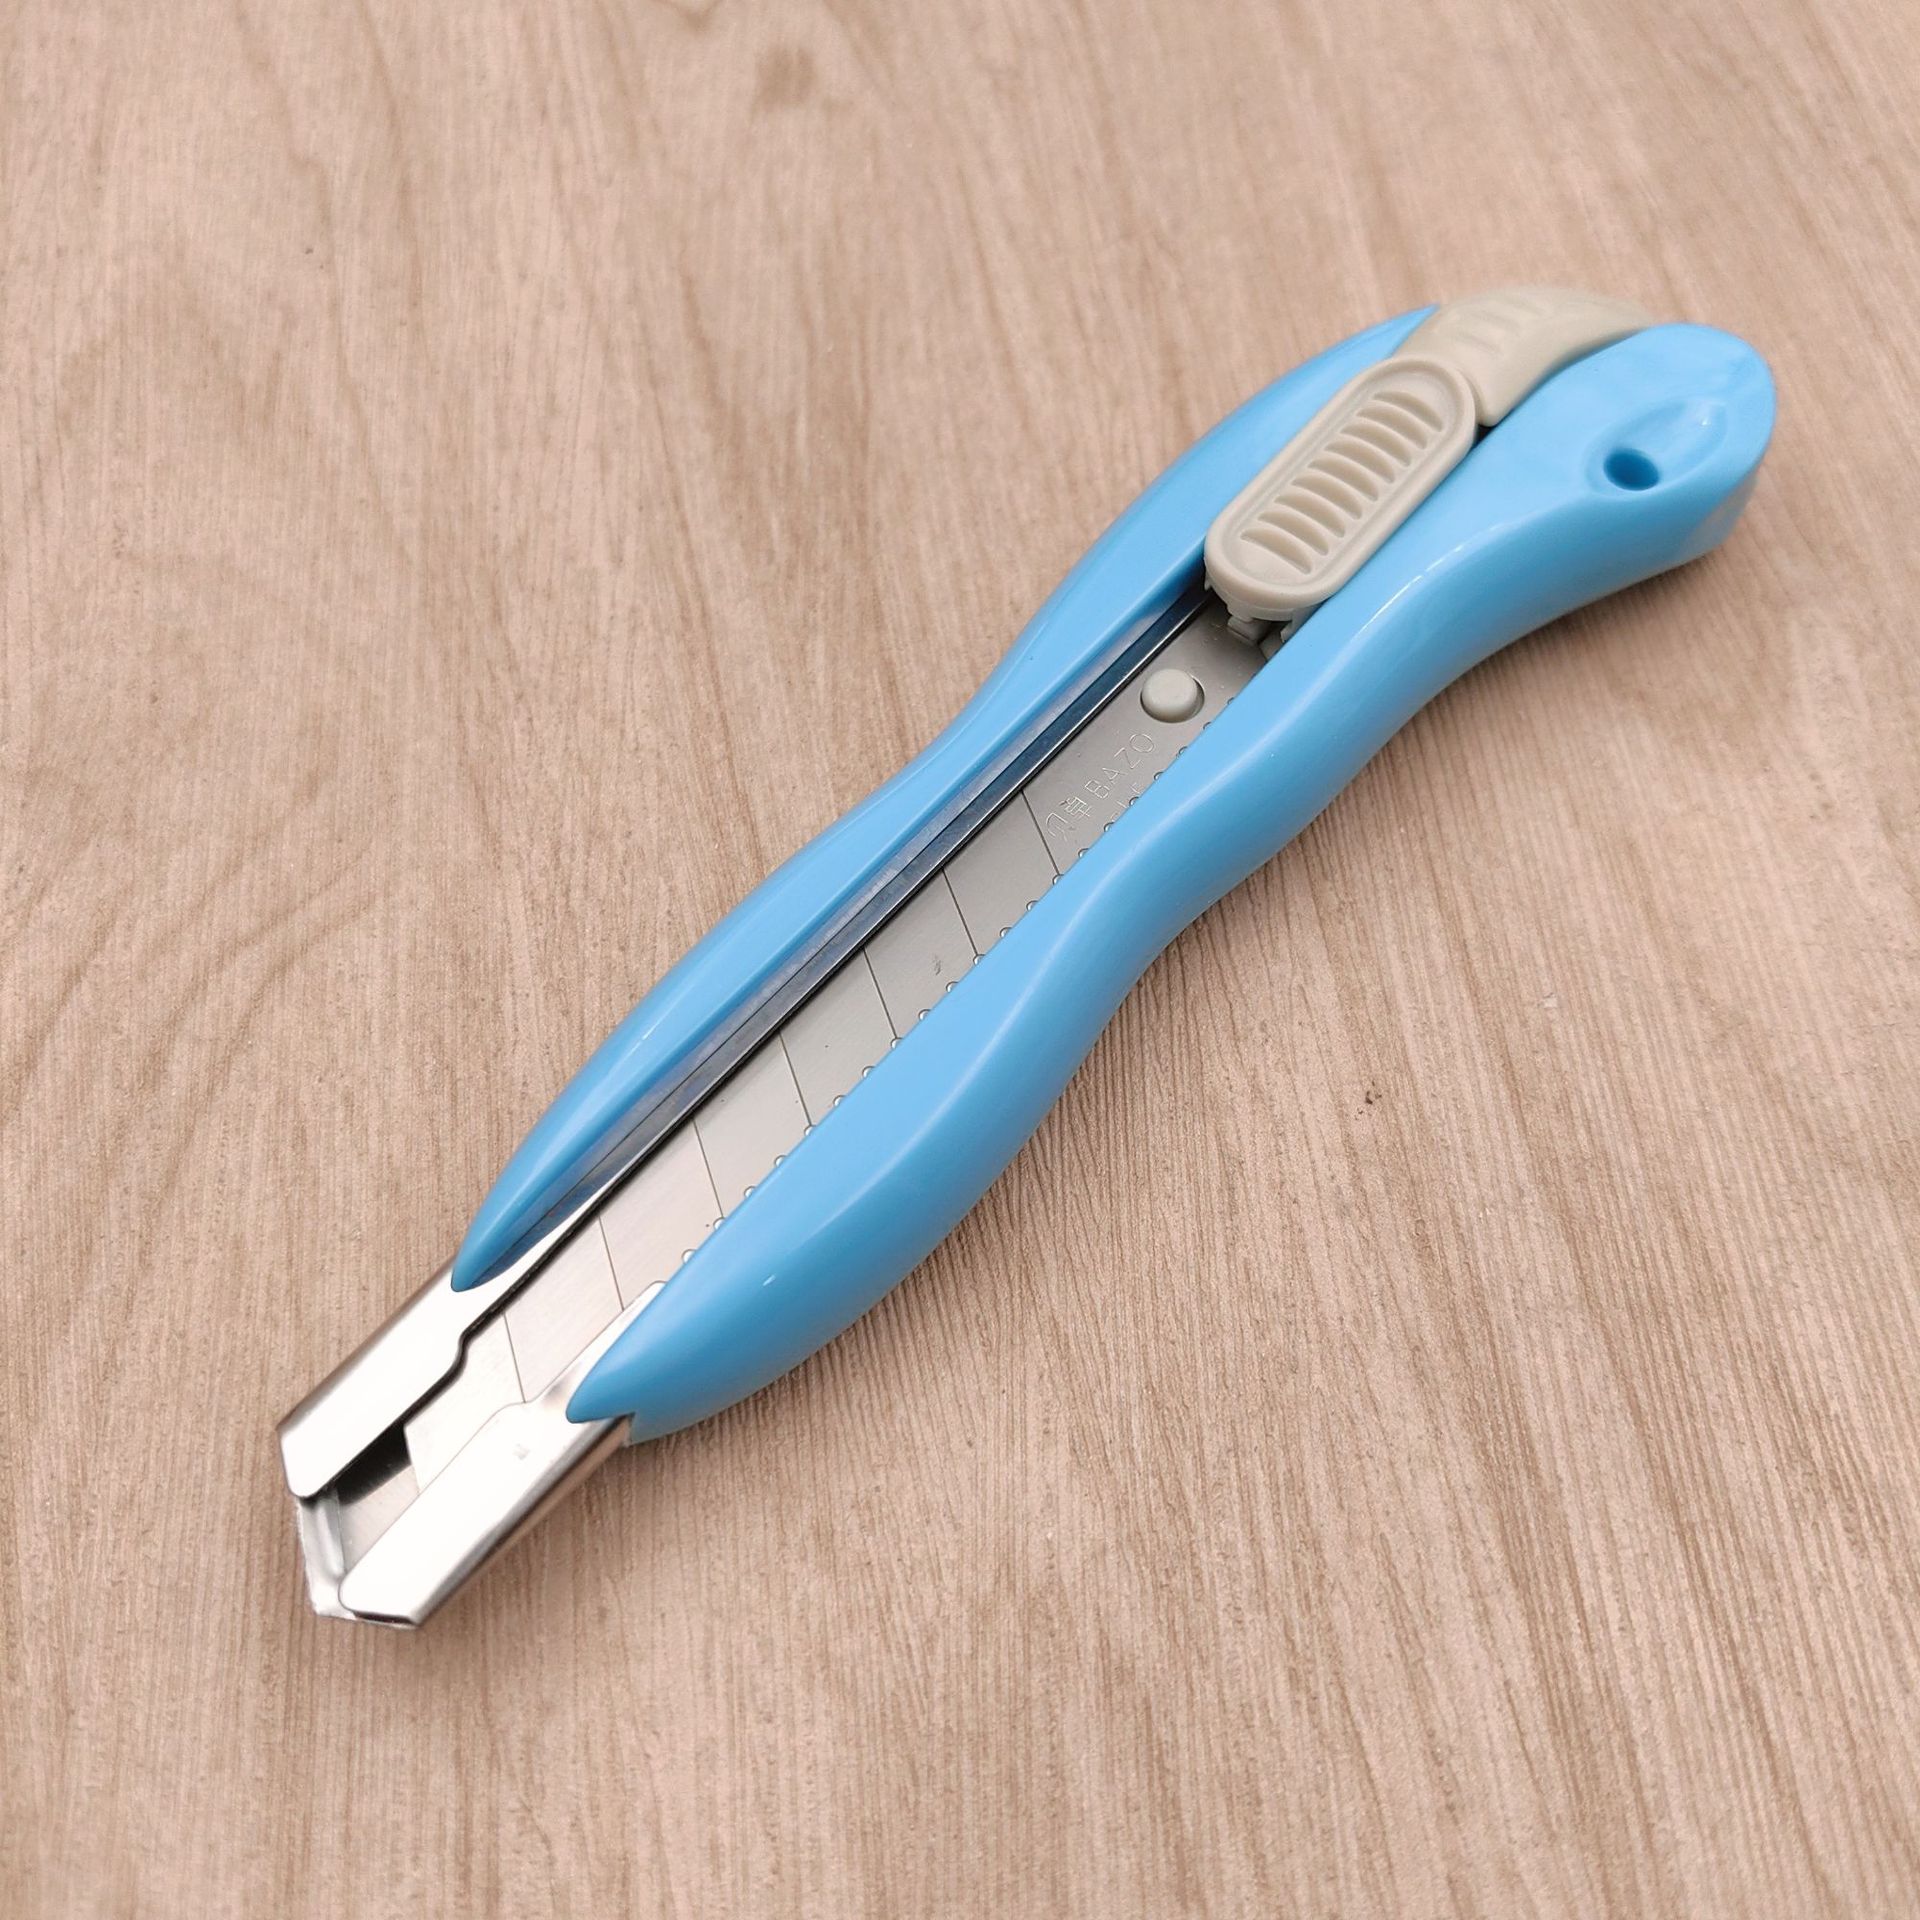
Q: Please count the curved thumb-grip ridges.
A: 9